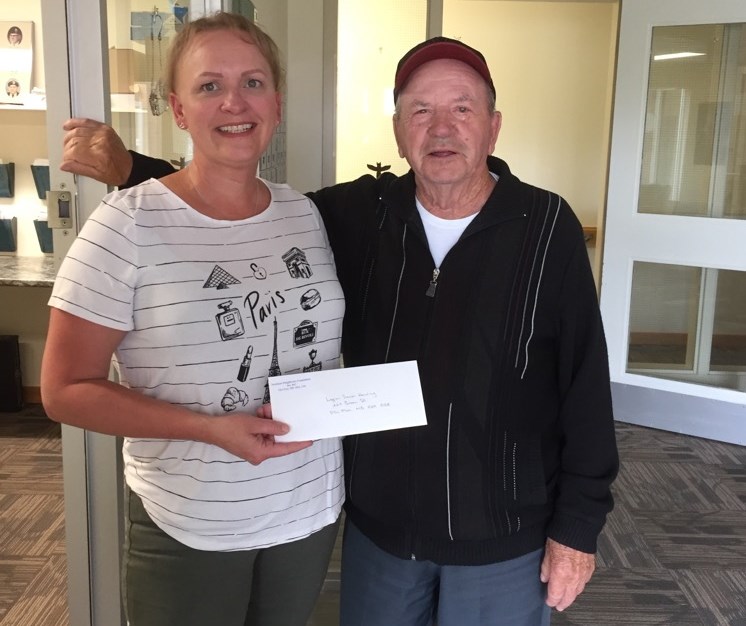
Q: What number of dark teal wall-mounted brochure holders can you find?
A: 4